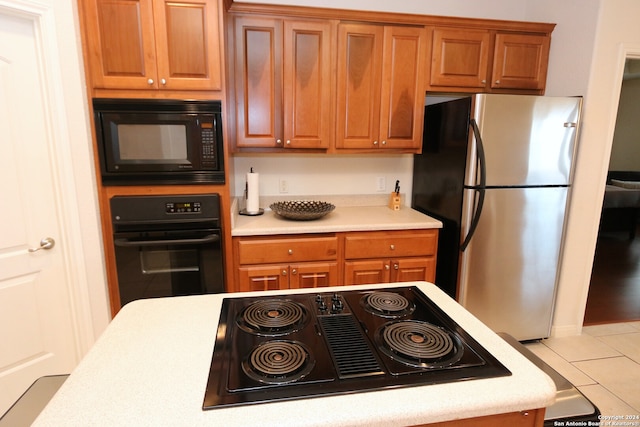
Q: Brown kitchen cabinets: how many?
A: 12